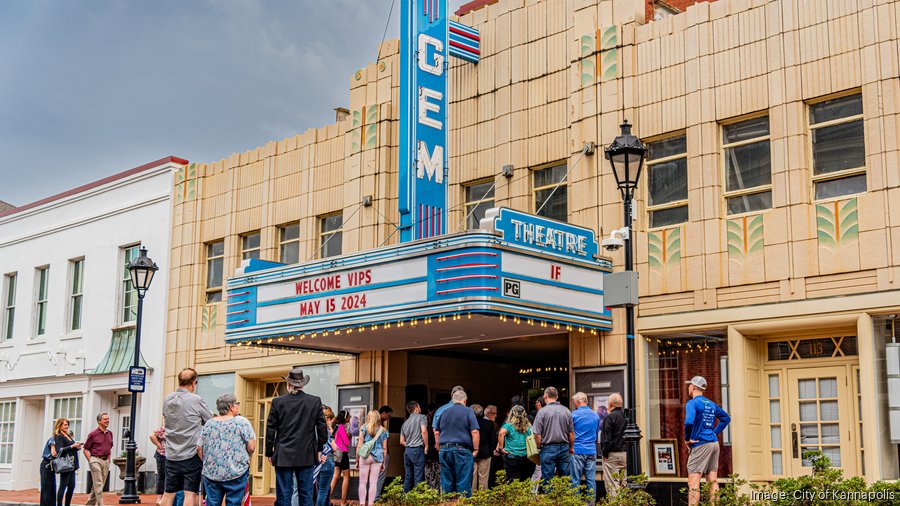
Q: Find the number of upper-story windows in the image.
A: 13